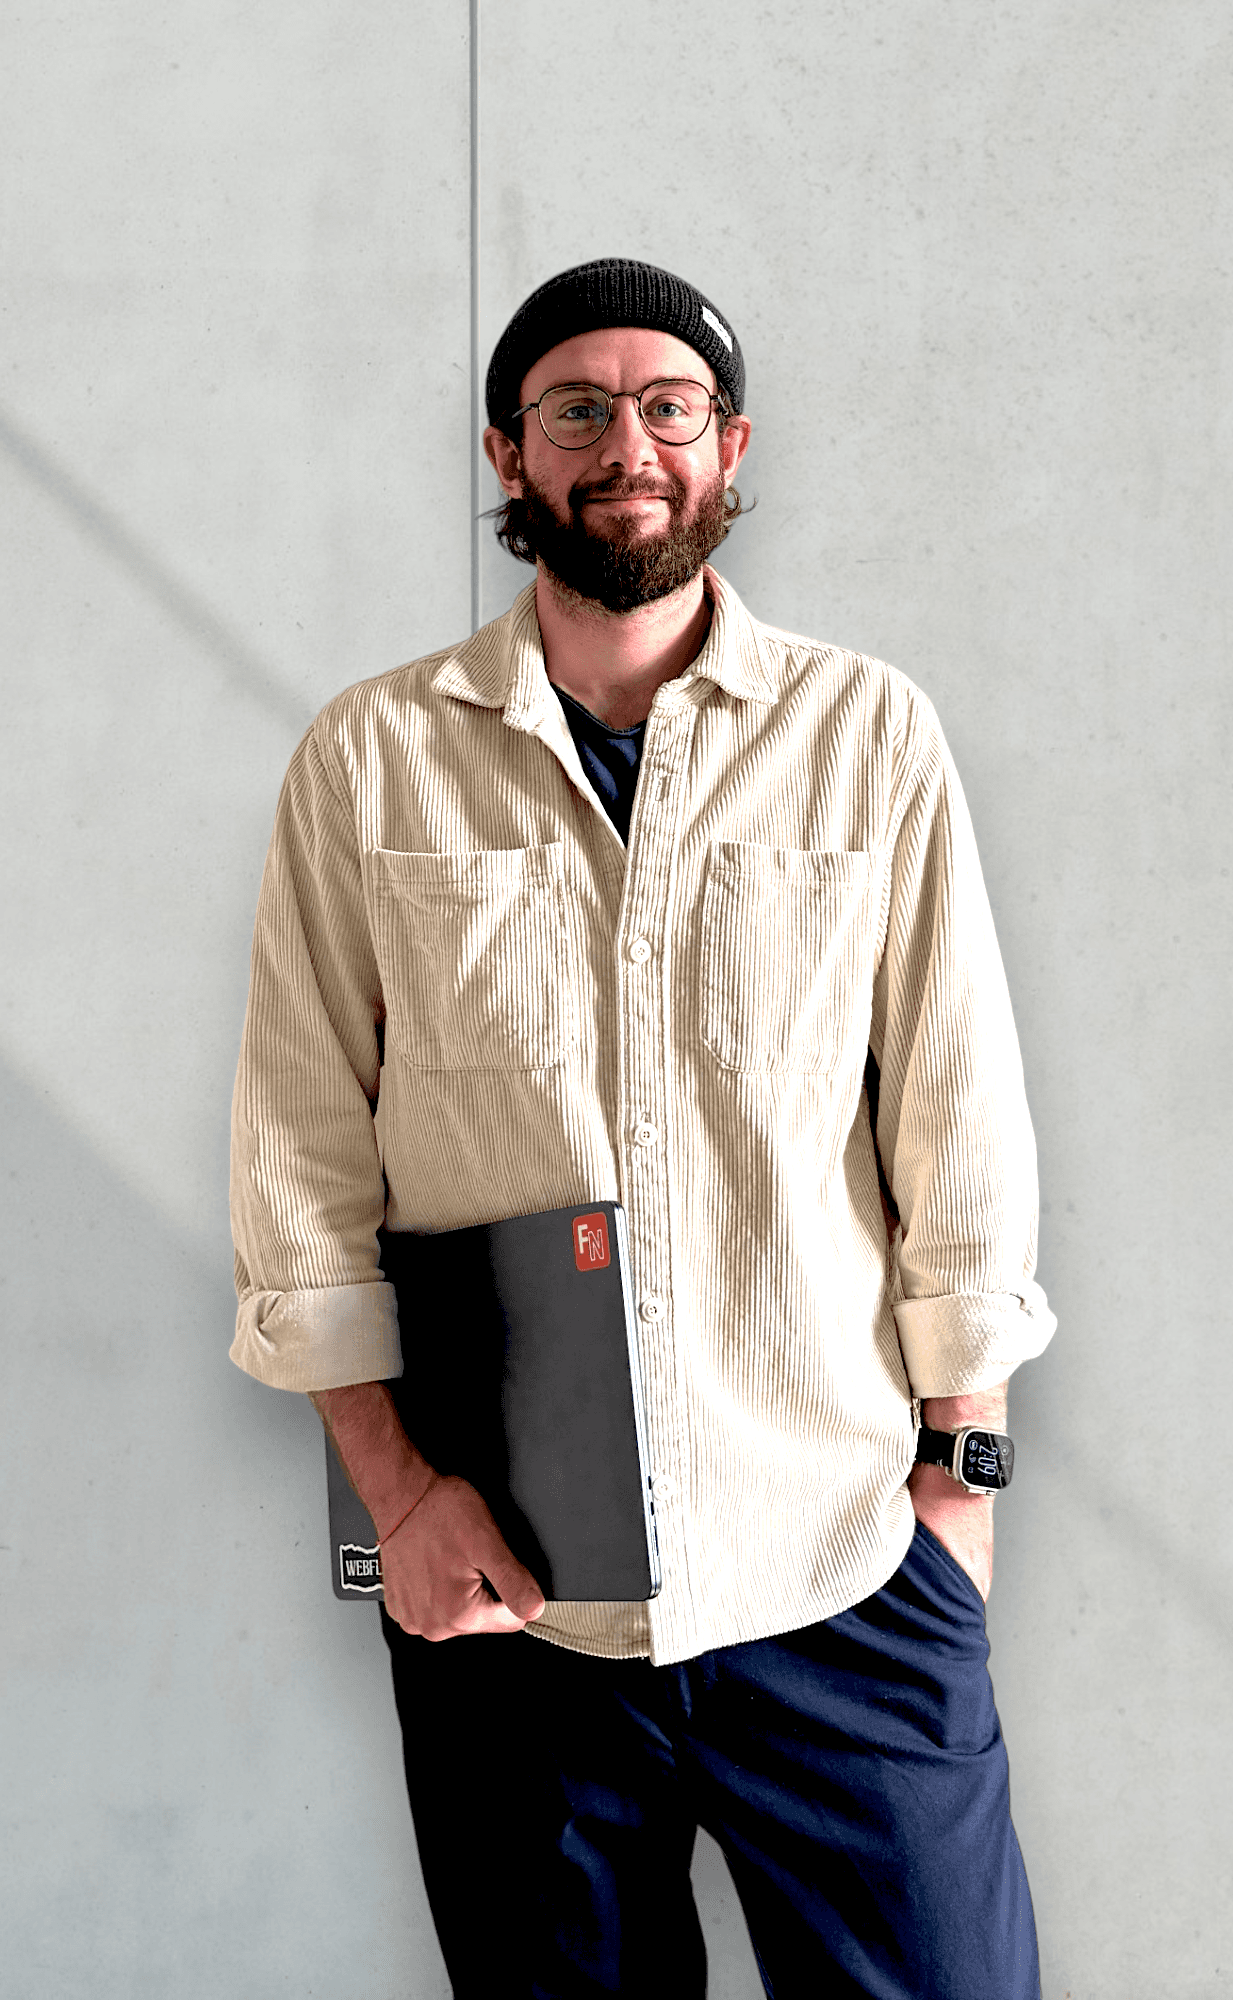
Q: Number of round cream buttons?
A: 4